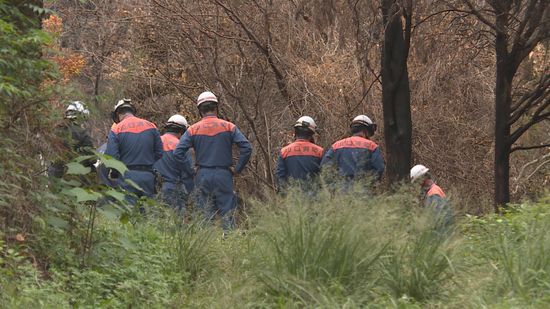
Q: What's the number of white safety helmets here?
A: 7